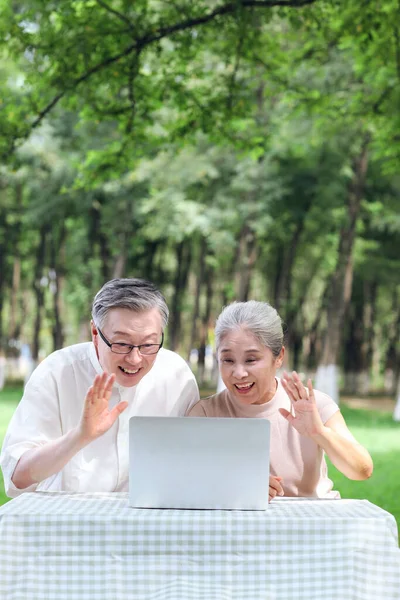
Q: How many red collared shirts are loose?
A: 0